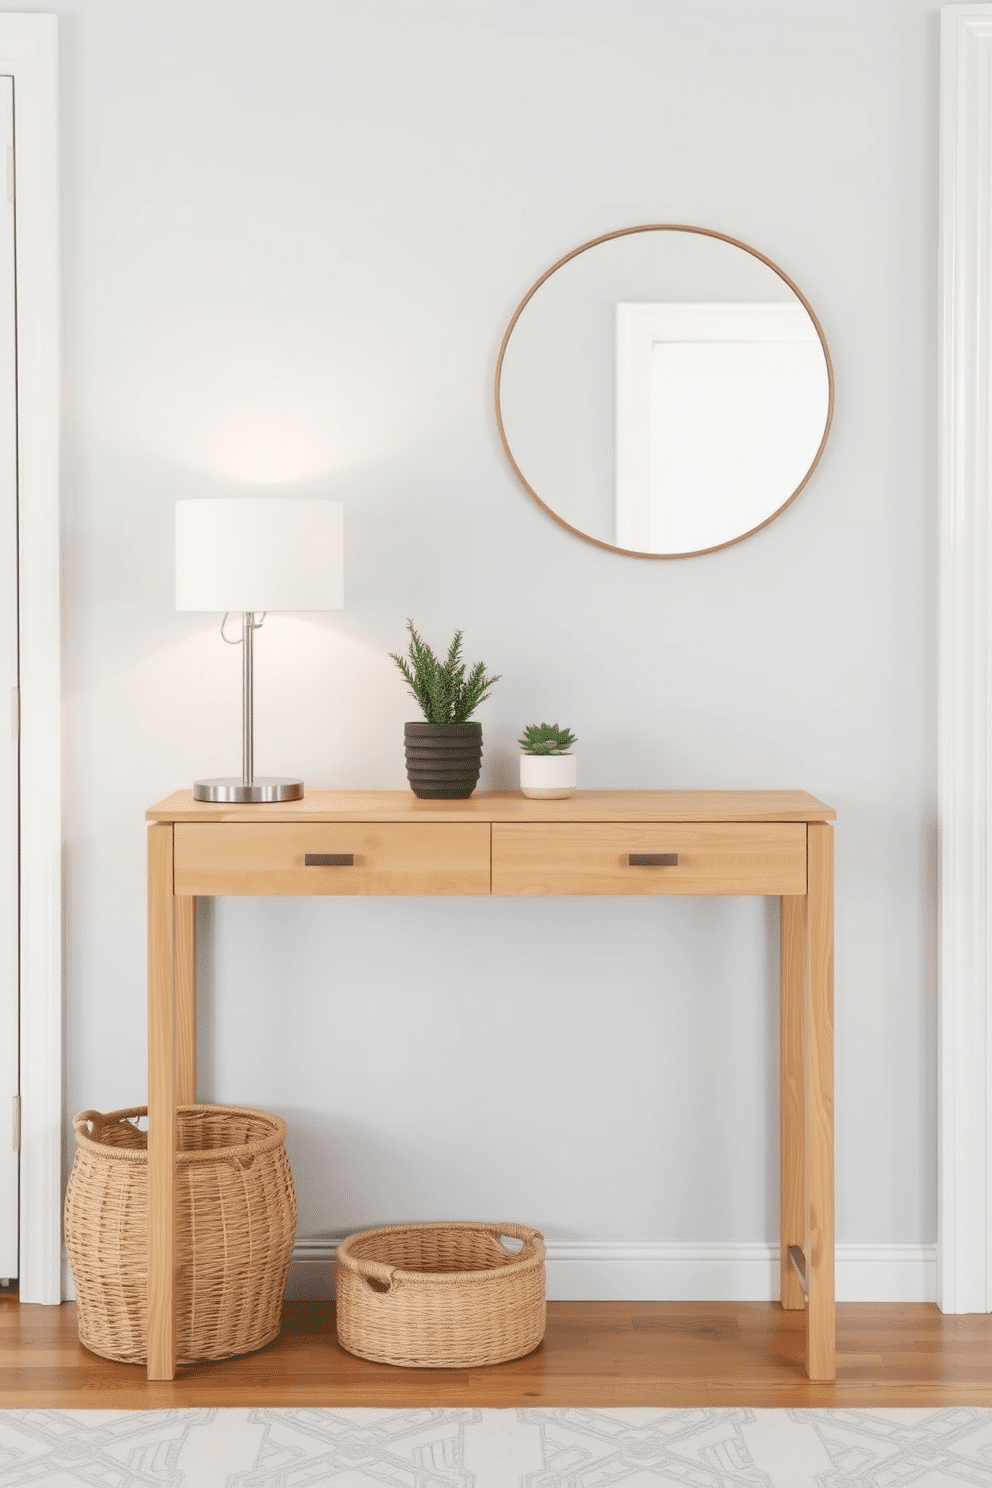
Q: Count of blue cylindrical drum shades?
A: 0